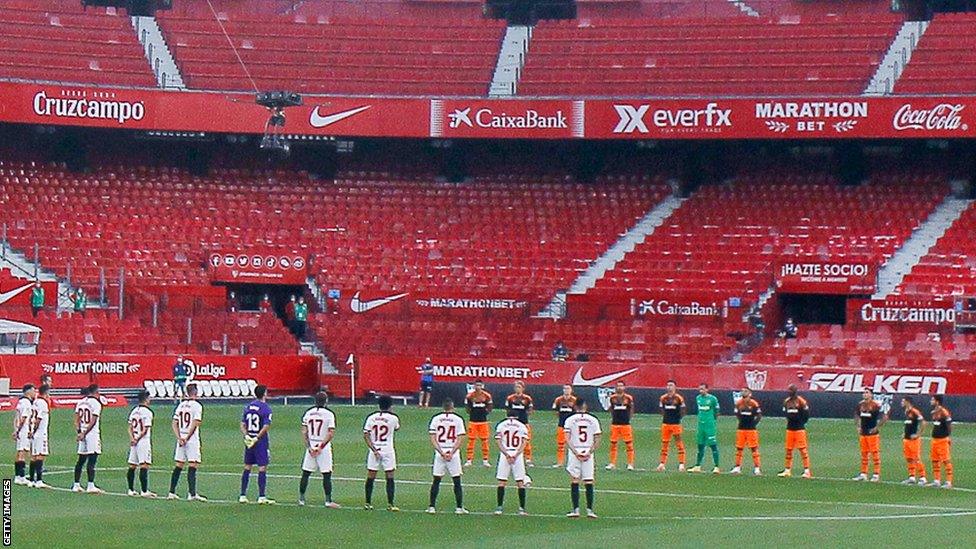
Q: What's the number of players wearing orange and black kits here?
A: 10